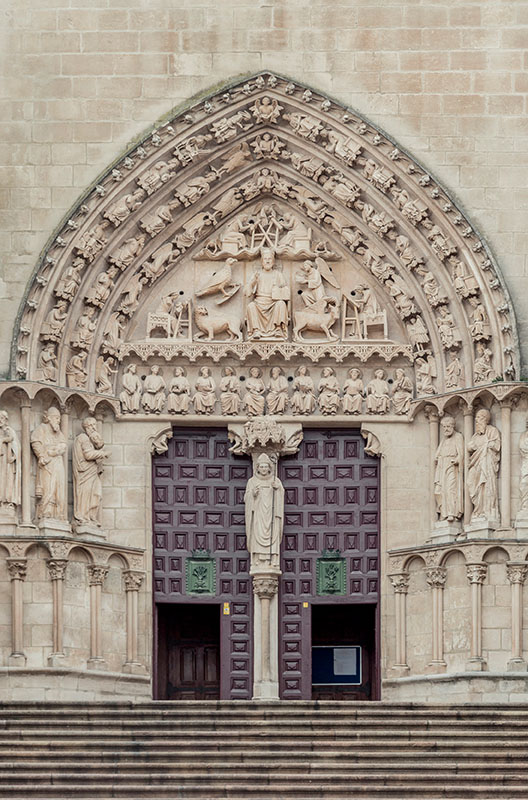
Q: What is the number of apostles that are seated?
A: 12